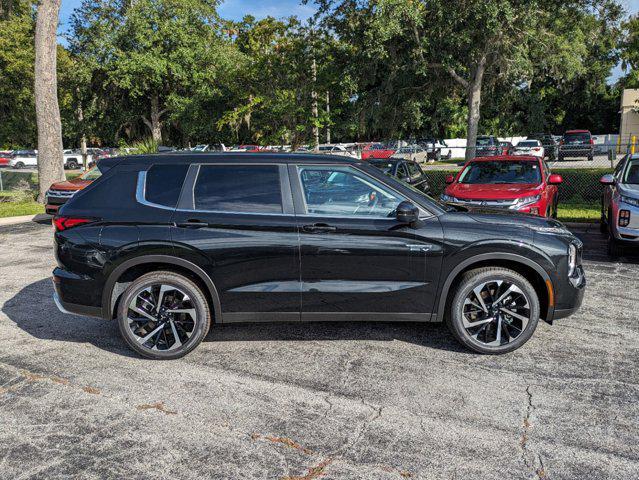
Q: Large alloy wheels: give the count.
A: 2